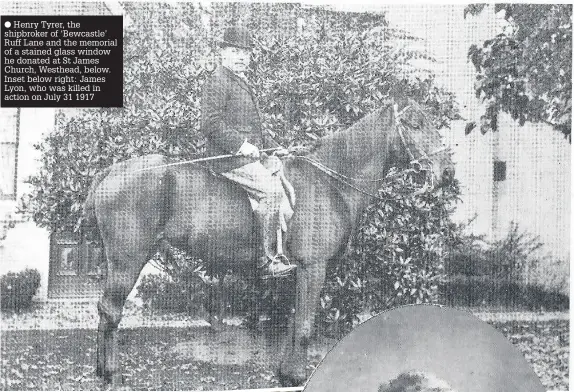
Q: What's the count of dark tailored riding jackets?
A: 1